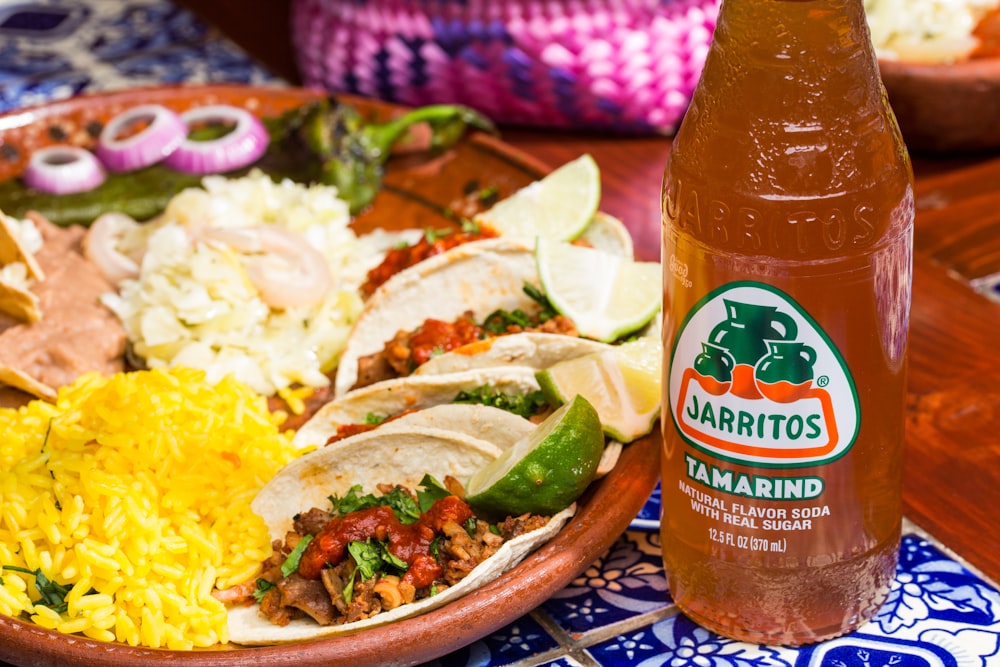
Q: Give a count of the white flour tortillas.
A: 4